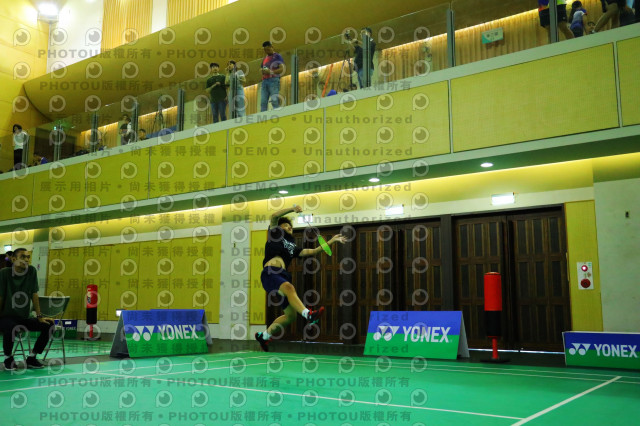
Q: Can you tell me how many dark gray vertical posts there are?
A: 10